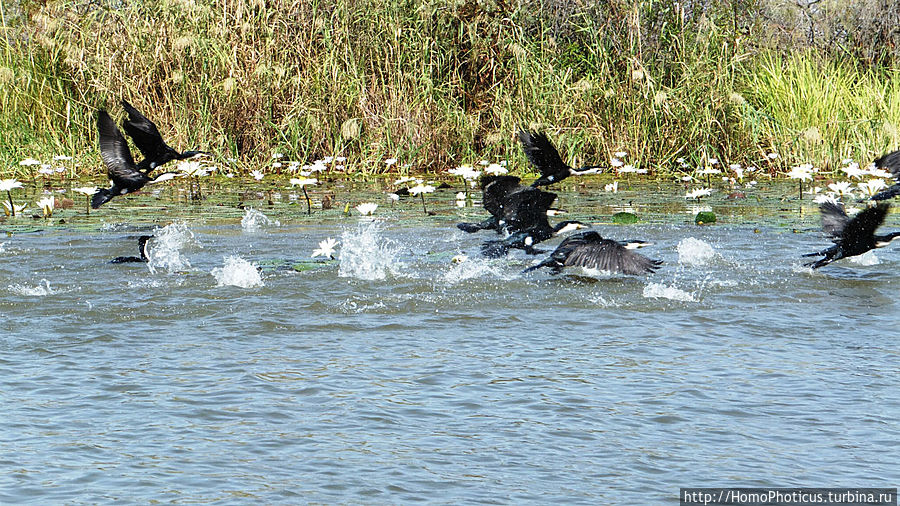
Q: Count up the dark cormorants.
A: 9